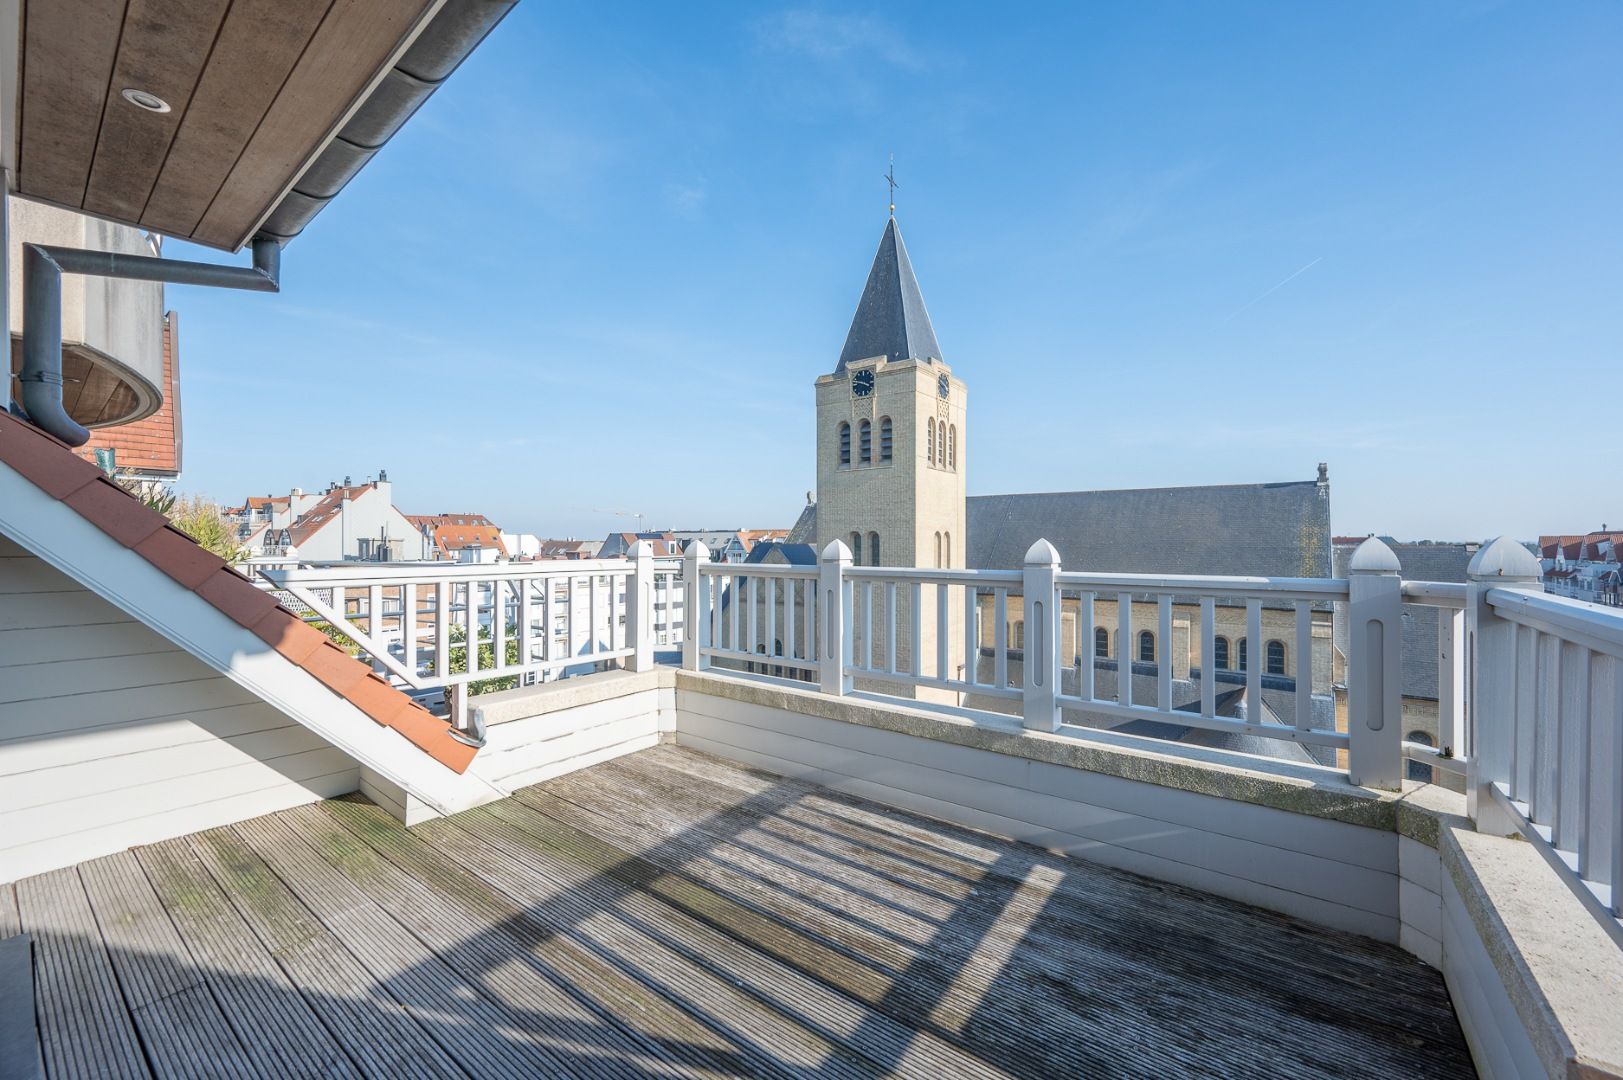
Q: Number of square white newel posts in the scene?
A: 6